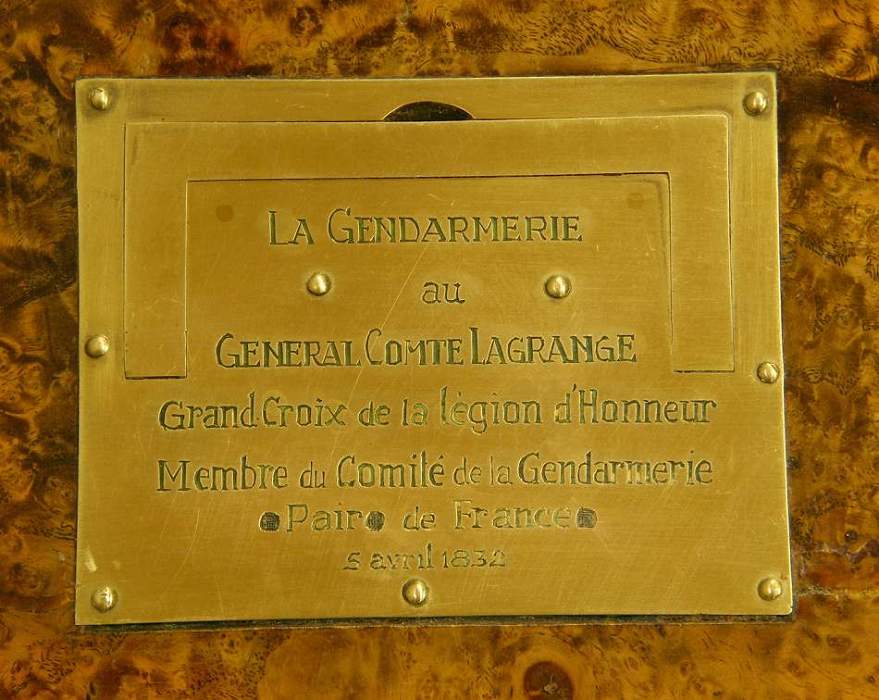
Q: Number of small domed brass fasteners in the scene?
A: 9